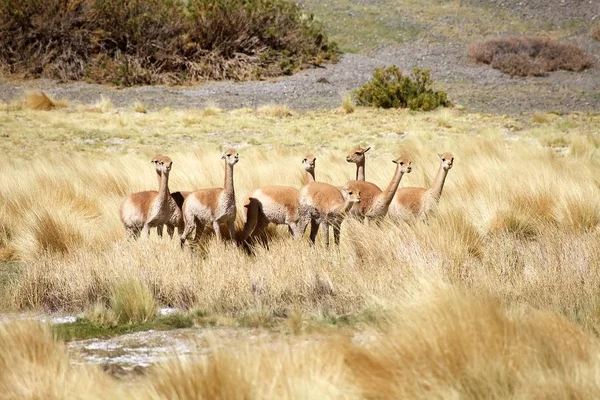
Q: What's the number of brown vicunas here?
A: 8